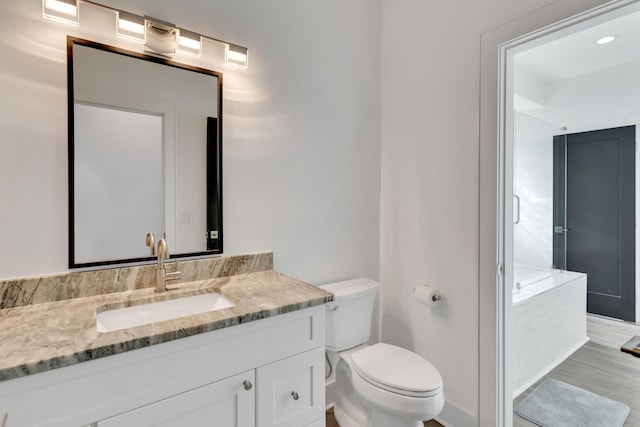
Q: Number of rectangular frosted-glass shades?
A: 4